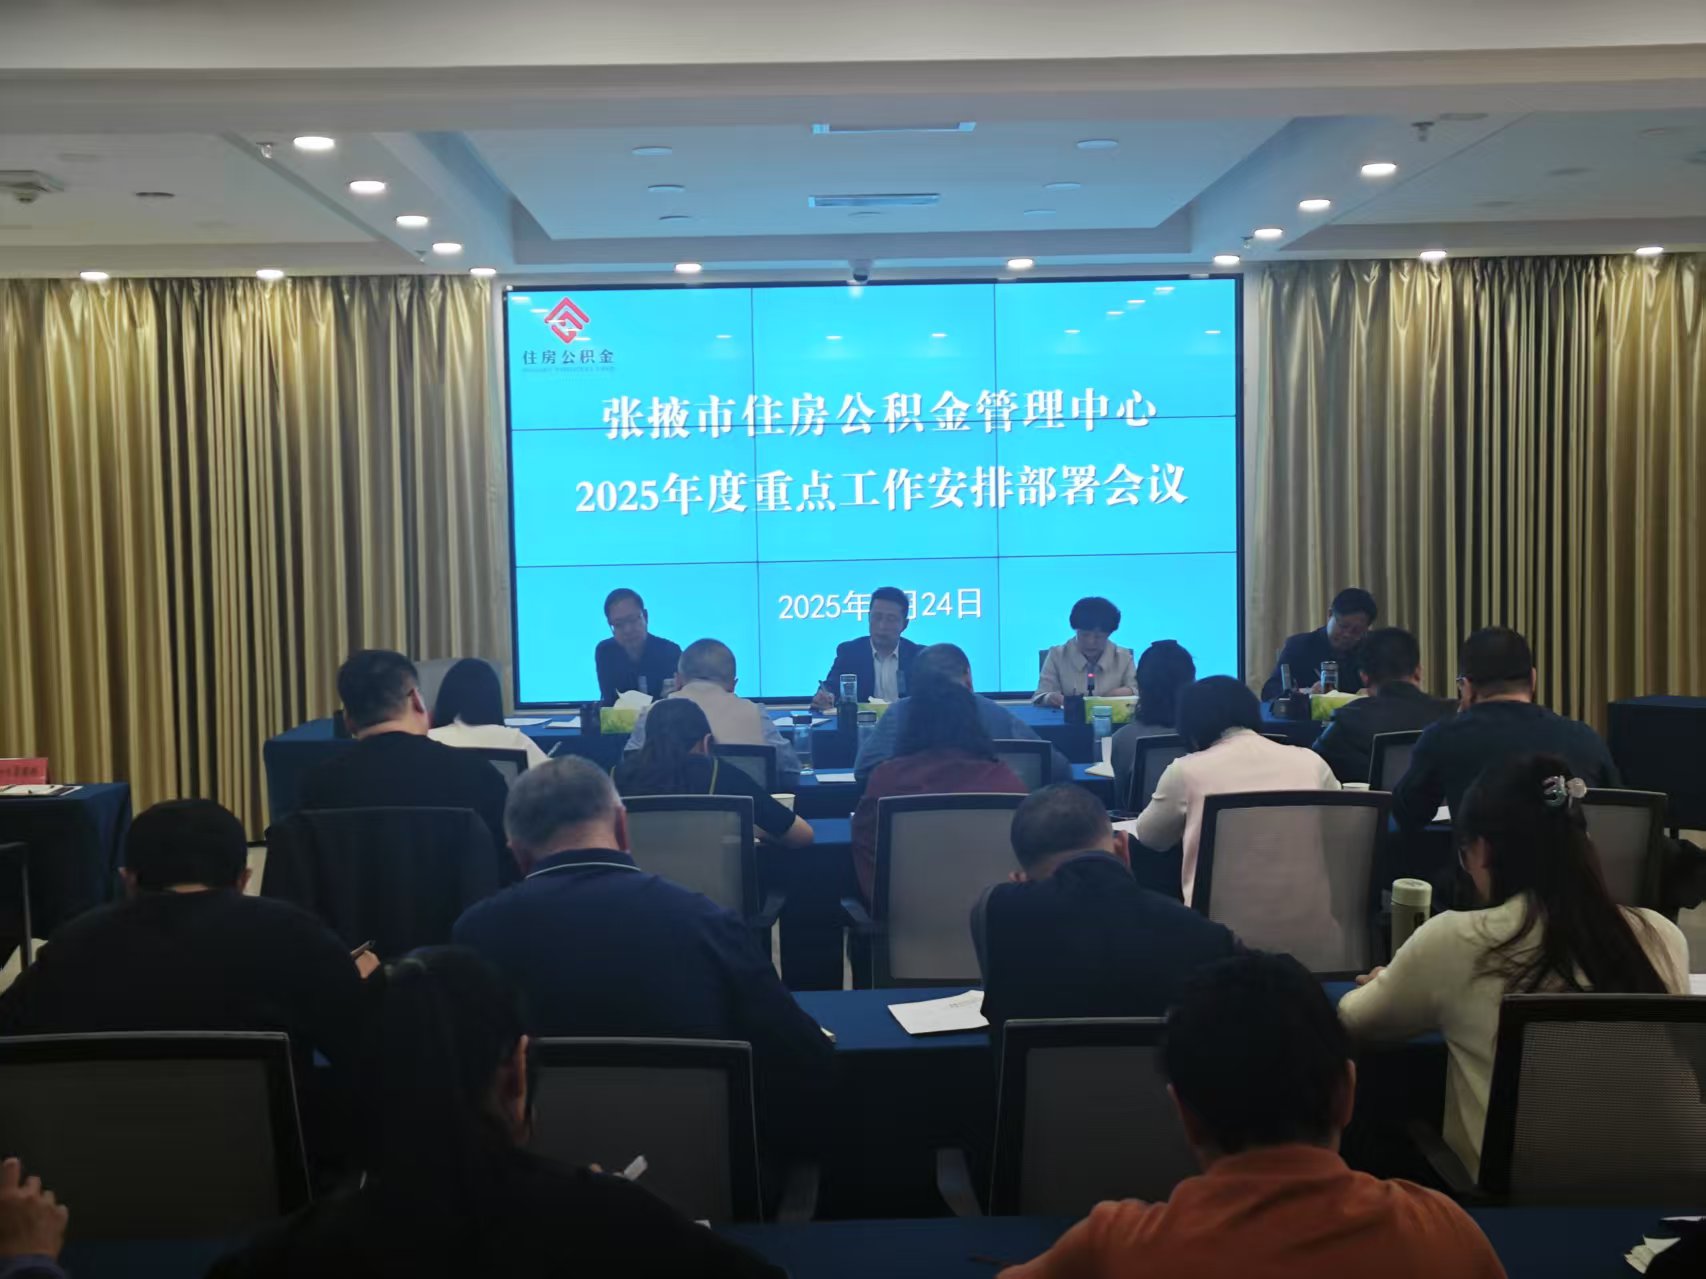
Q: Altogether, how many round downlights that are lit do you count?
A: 15